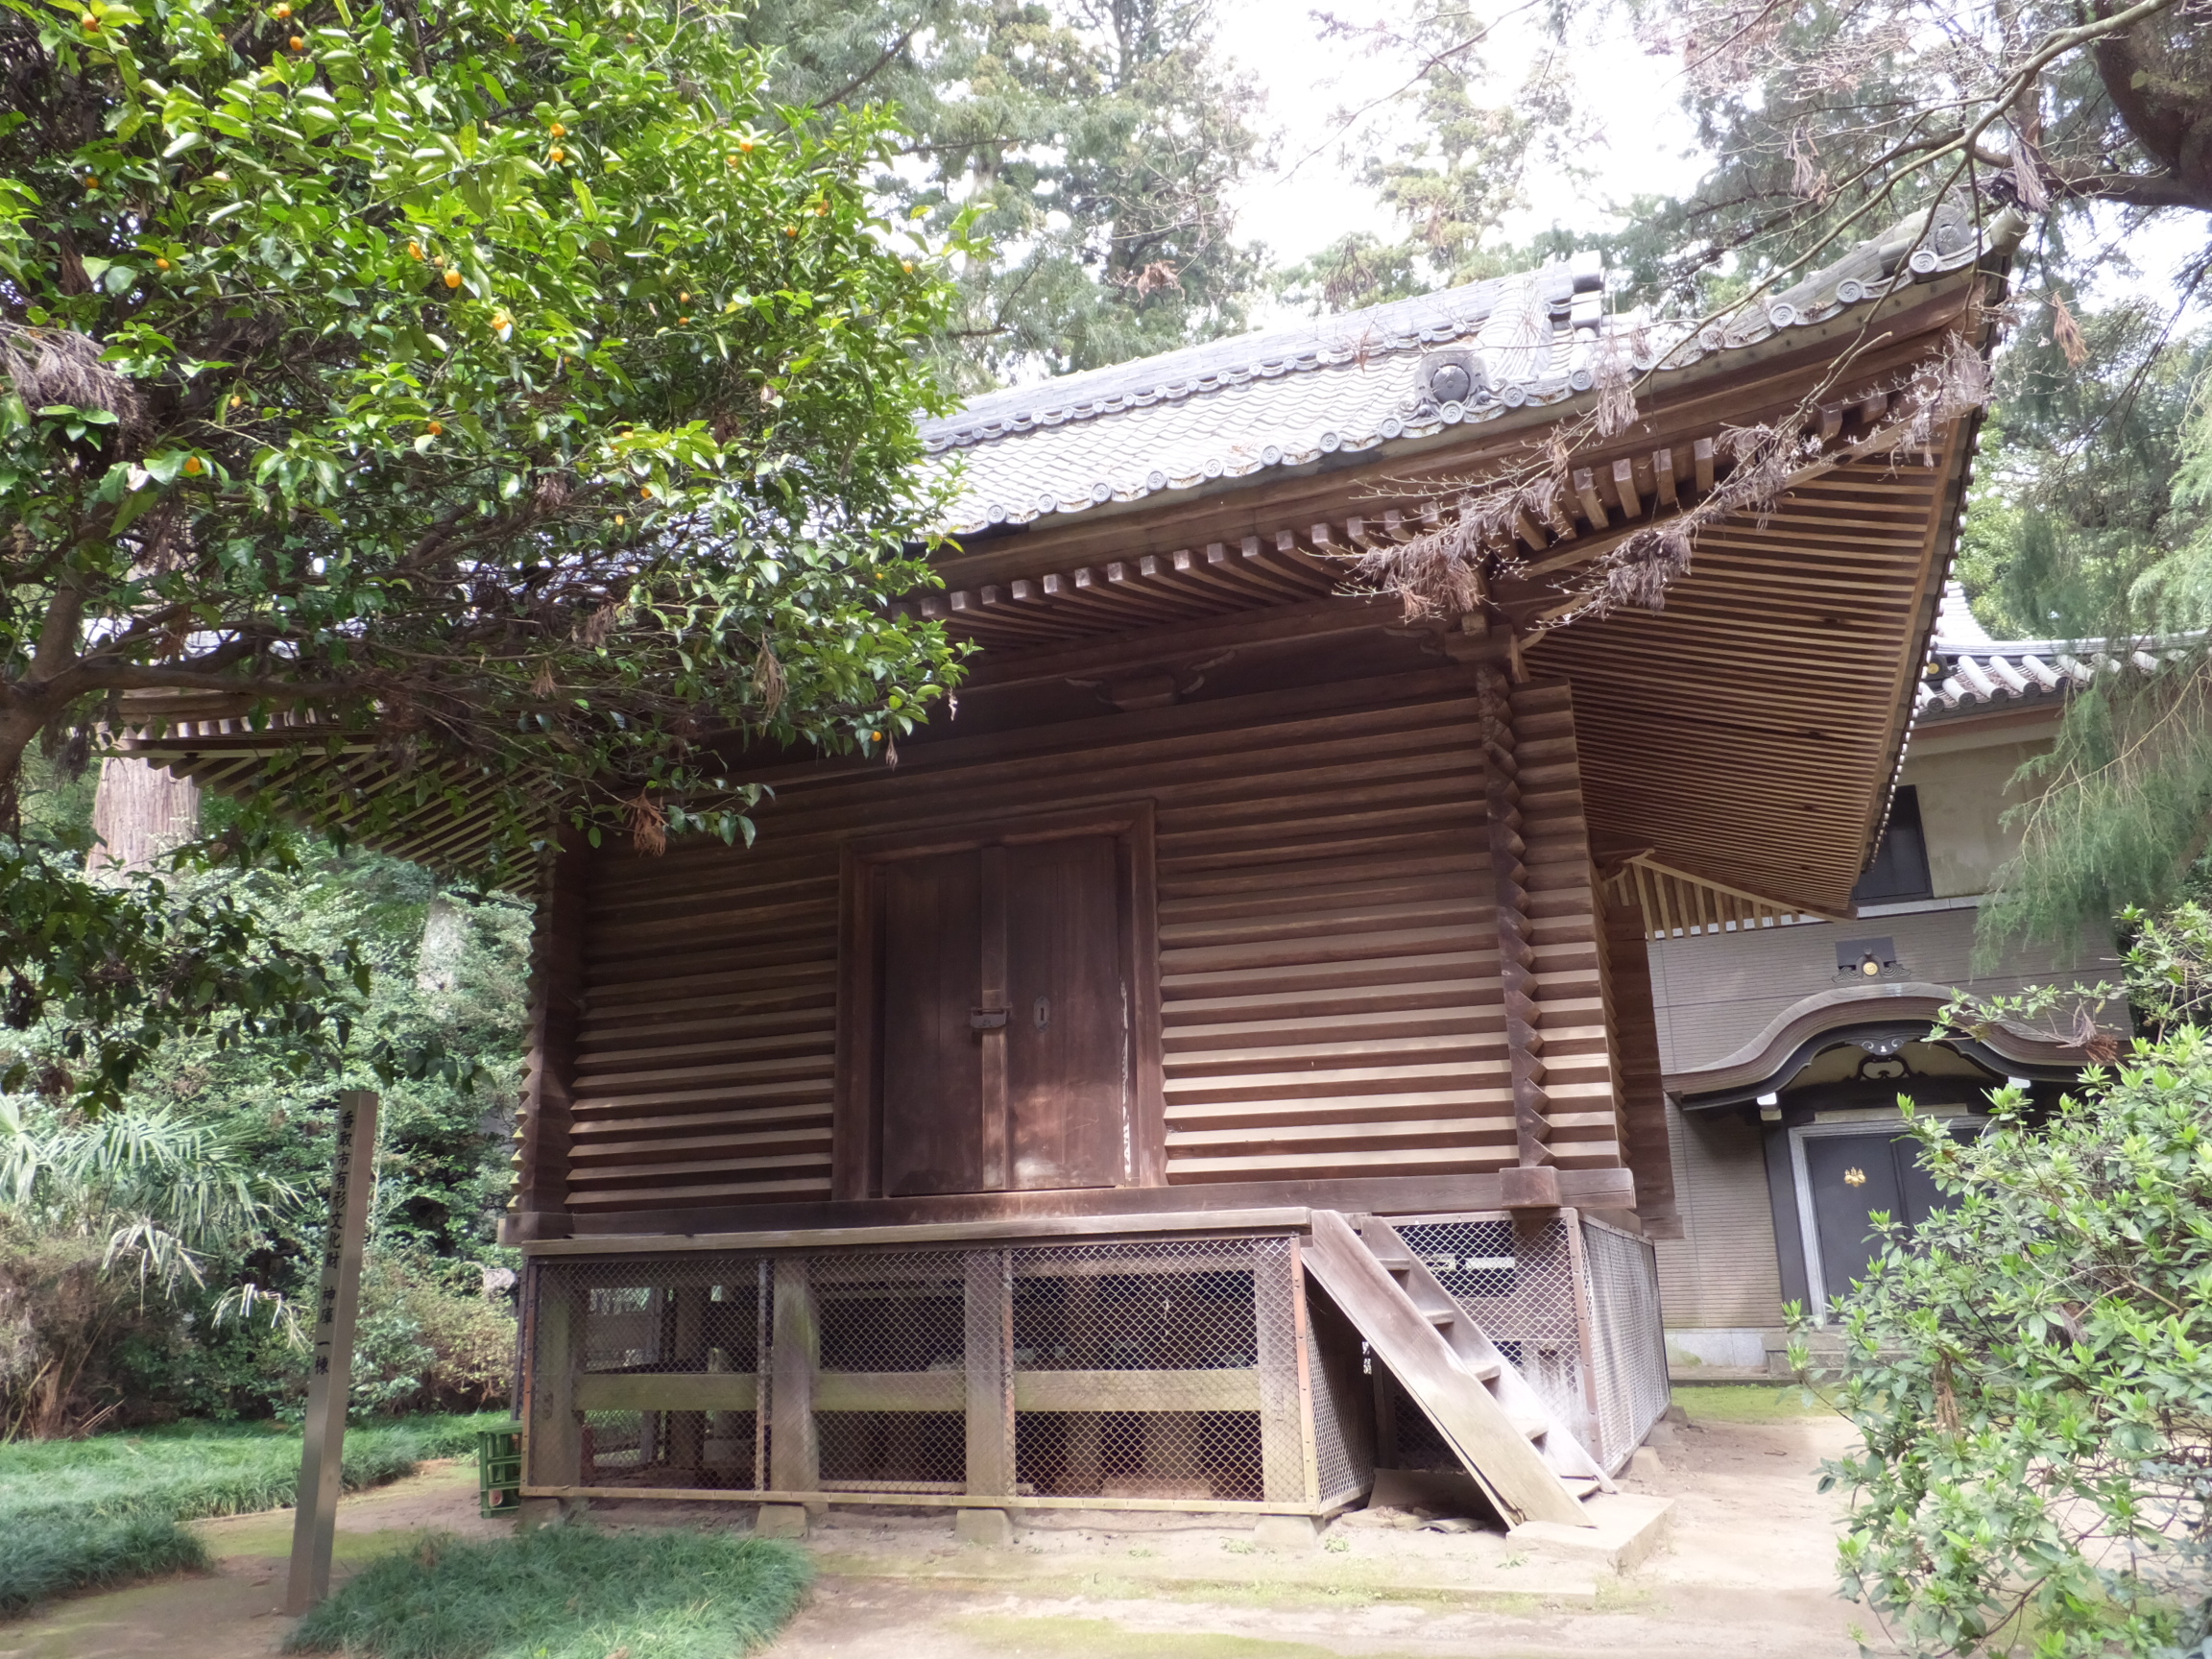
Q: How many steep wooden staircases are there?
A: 1